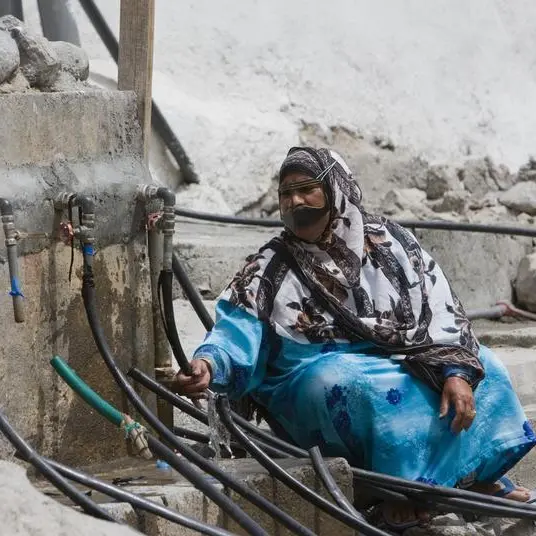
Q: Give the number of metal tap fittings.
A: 3